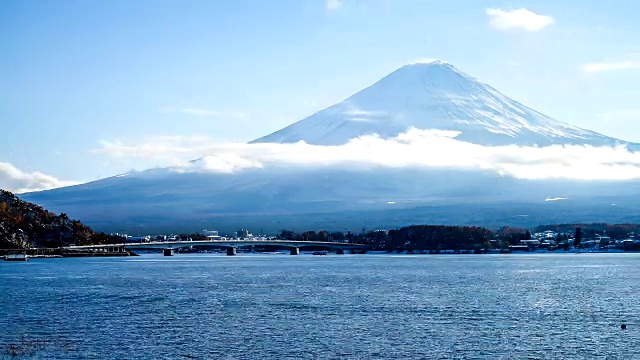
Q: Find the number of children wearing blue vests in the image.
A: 0